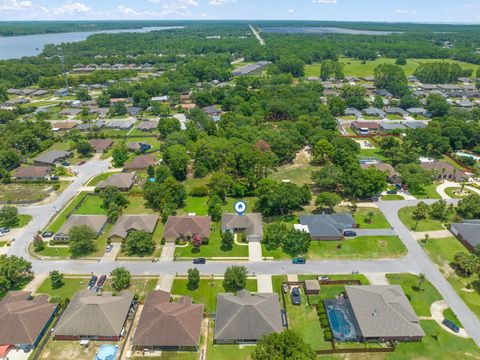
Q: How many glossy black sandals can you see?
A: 0